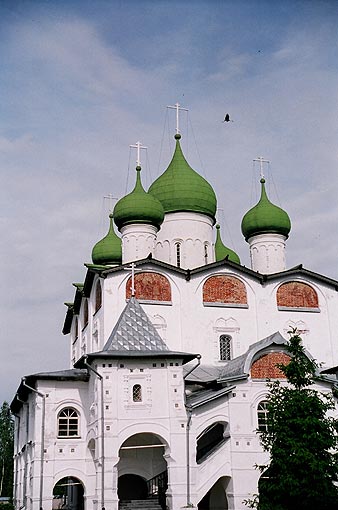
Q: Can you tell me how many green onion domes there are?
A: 5